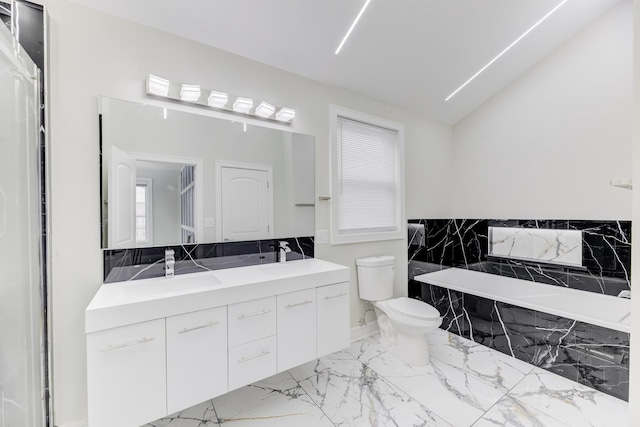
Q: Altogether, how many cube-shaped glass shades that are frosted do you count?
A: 6